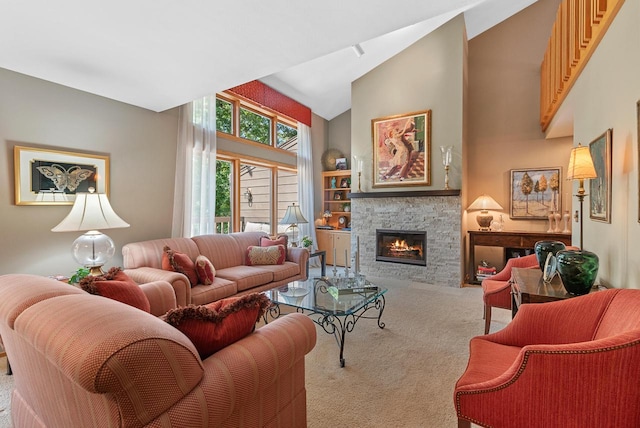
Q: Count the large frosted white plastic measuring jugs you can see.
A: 0